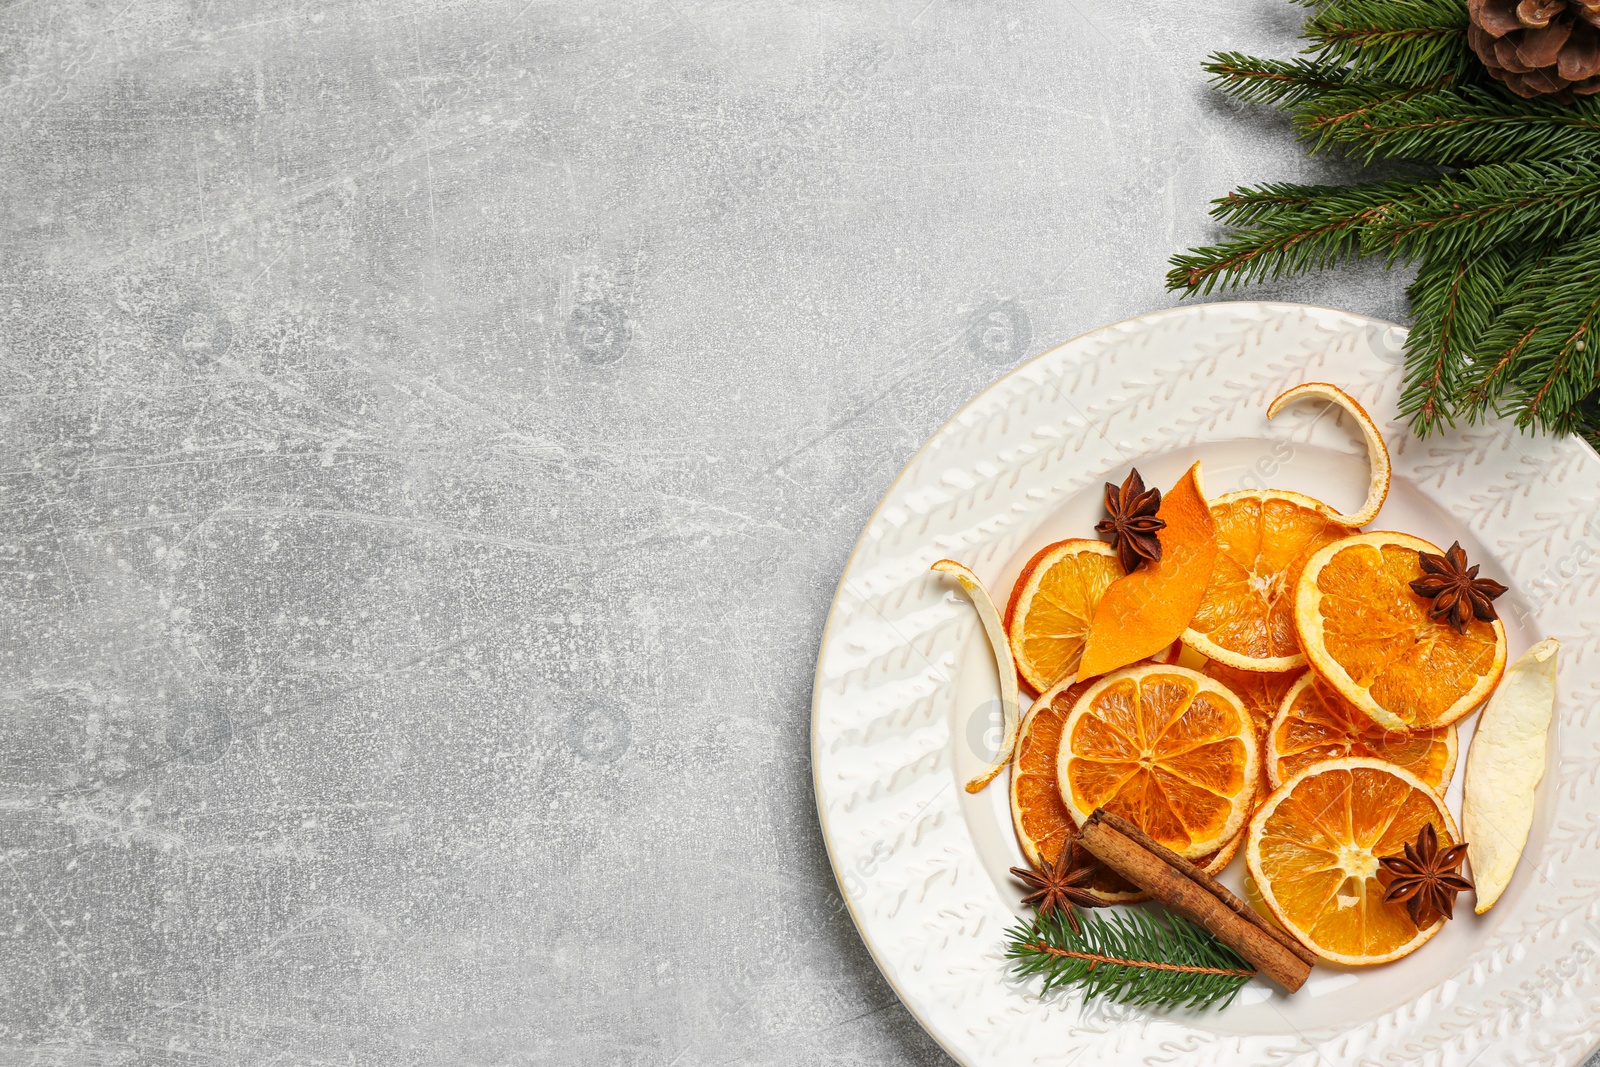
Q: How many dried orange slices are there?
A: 8